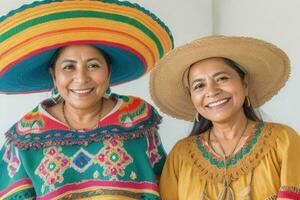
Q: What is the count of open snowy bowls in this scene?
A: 0